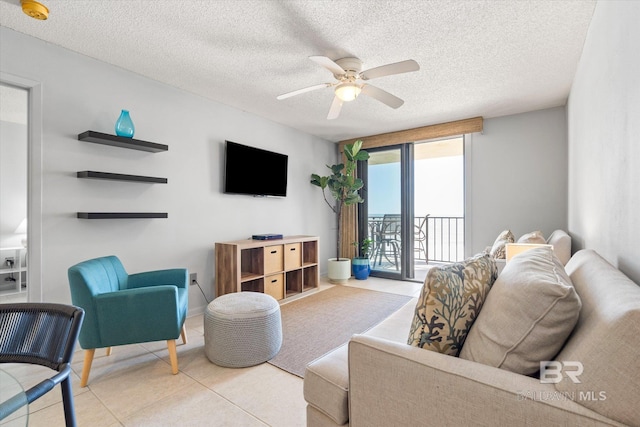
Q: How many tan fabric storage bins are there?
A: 3